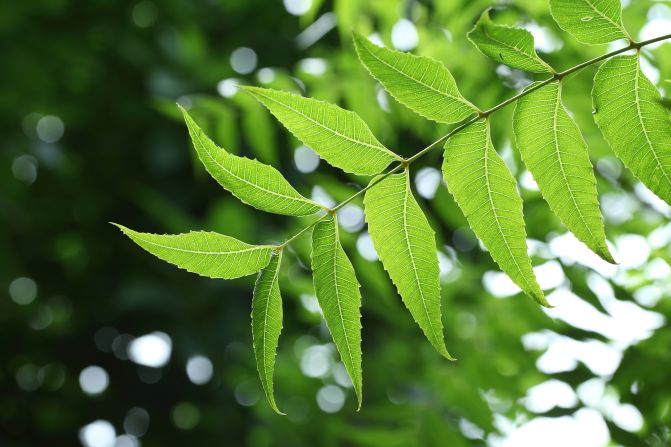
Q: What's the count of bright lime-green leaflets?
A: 12